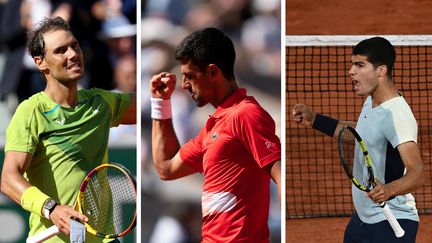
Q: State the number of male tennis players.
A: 3